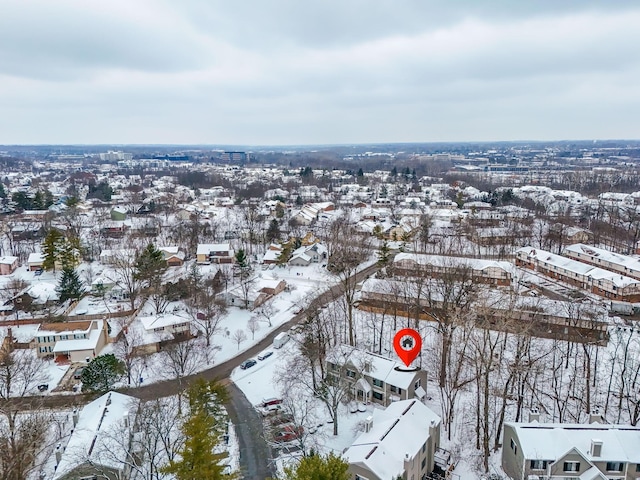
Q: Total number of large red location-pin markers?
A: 1